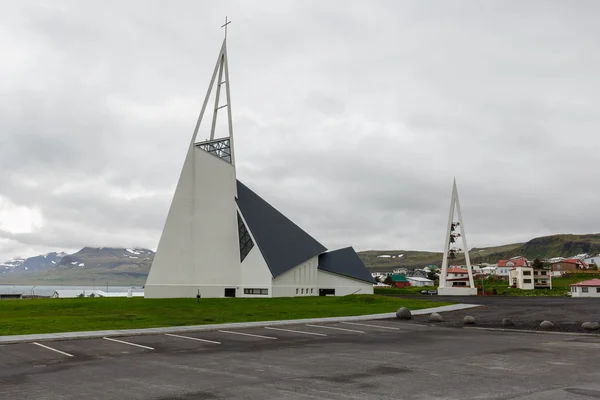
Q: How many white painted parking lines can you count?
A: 7